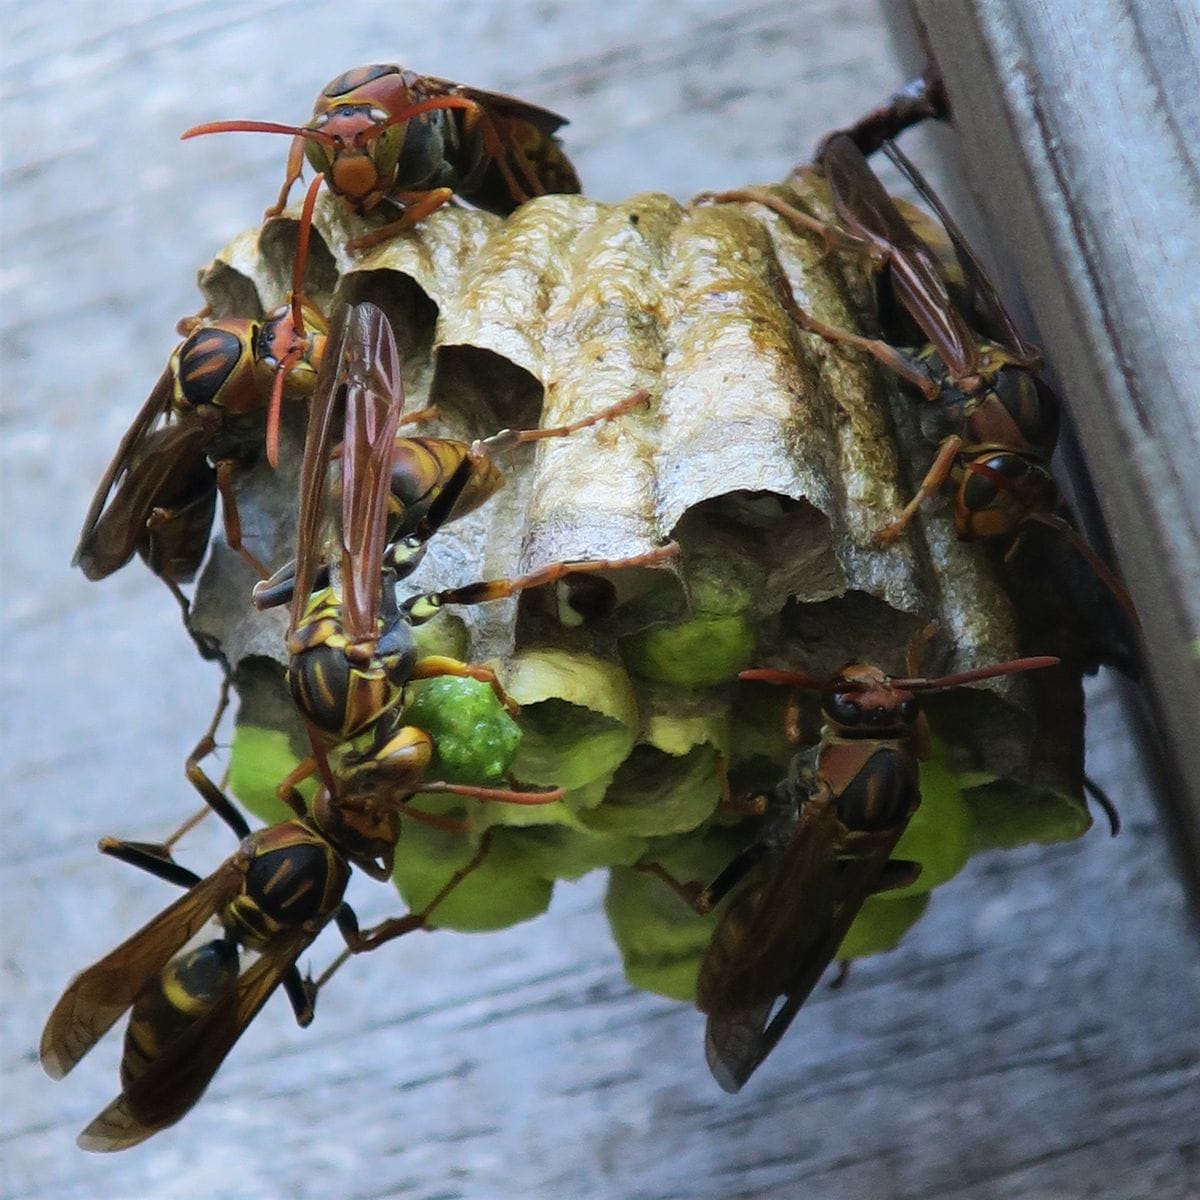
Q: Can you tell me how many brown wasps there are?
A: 6